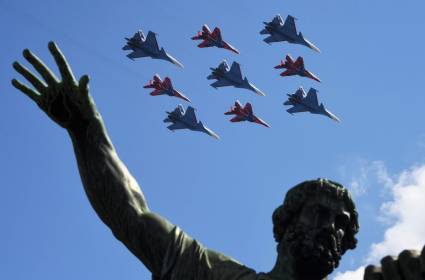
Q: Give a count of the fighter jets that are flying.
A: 9